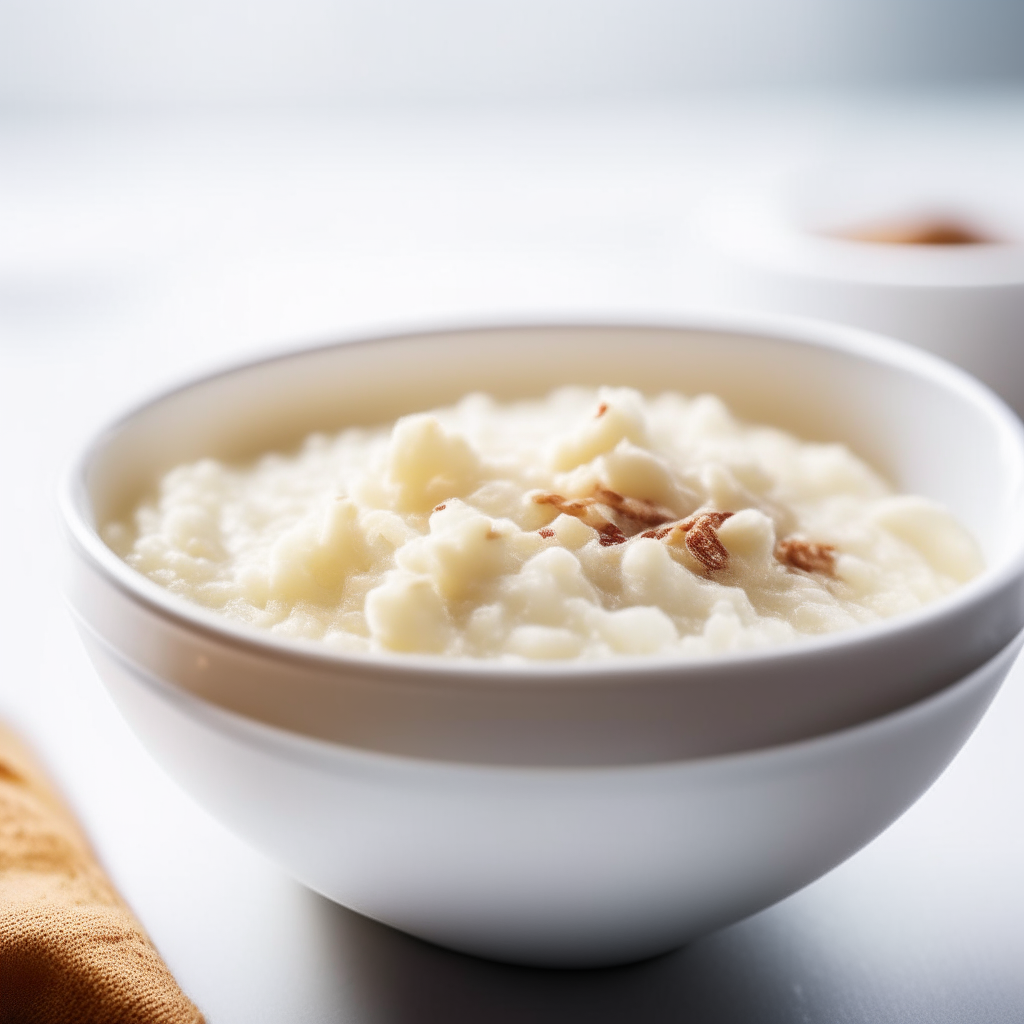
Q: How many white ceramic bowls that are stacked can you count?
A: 2